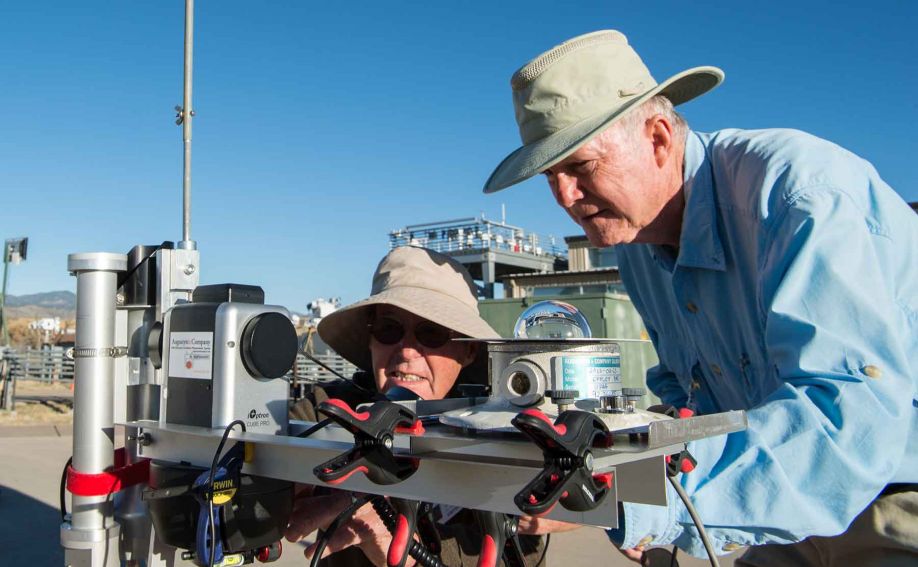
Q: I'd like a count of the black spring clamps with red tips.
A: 5